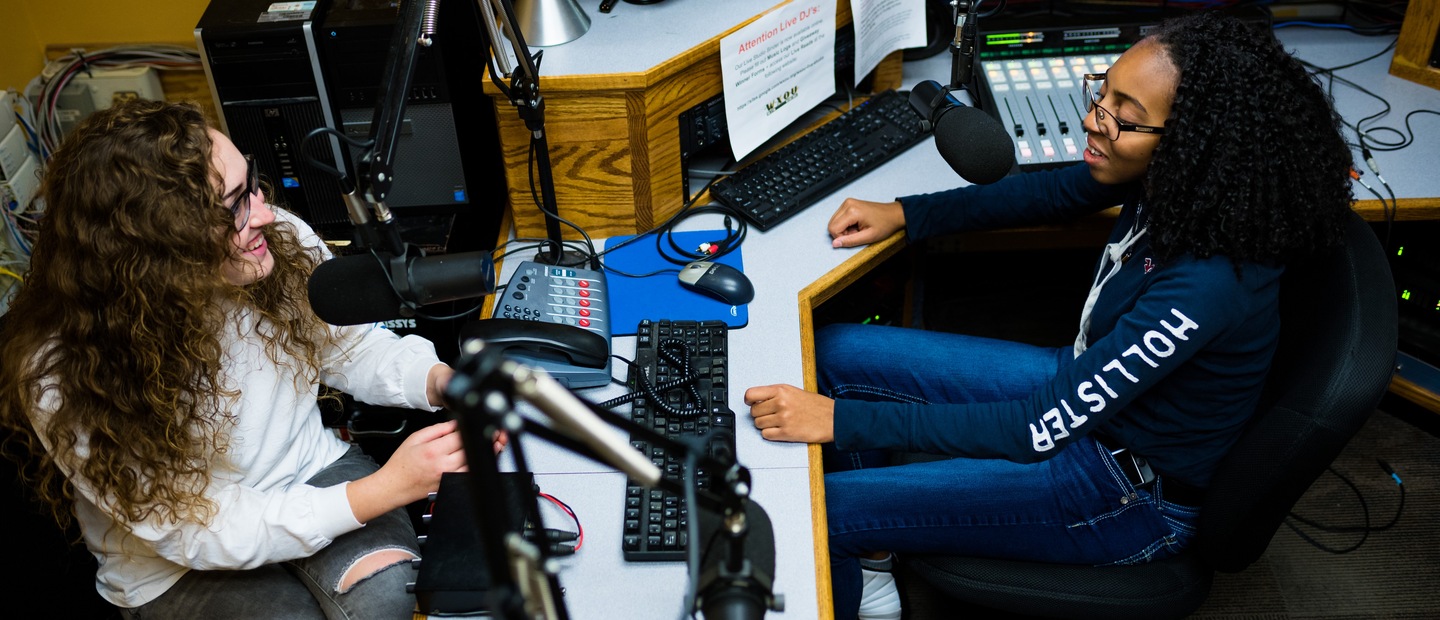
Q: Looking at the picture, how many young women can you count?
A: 2